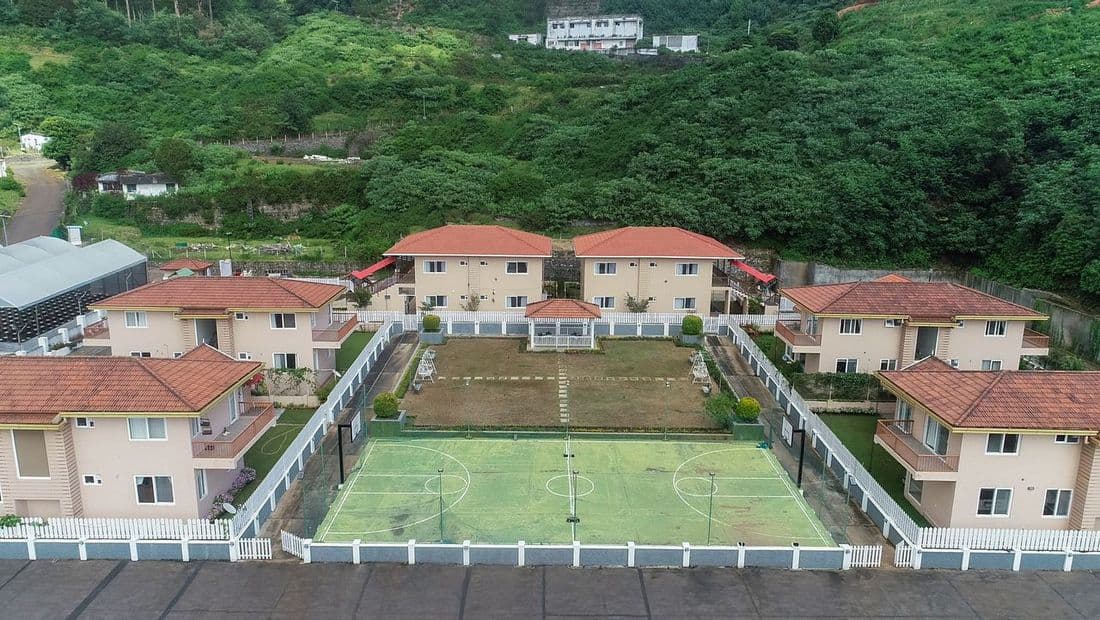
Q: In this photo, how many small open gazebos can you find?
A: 1